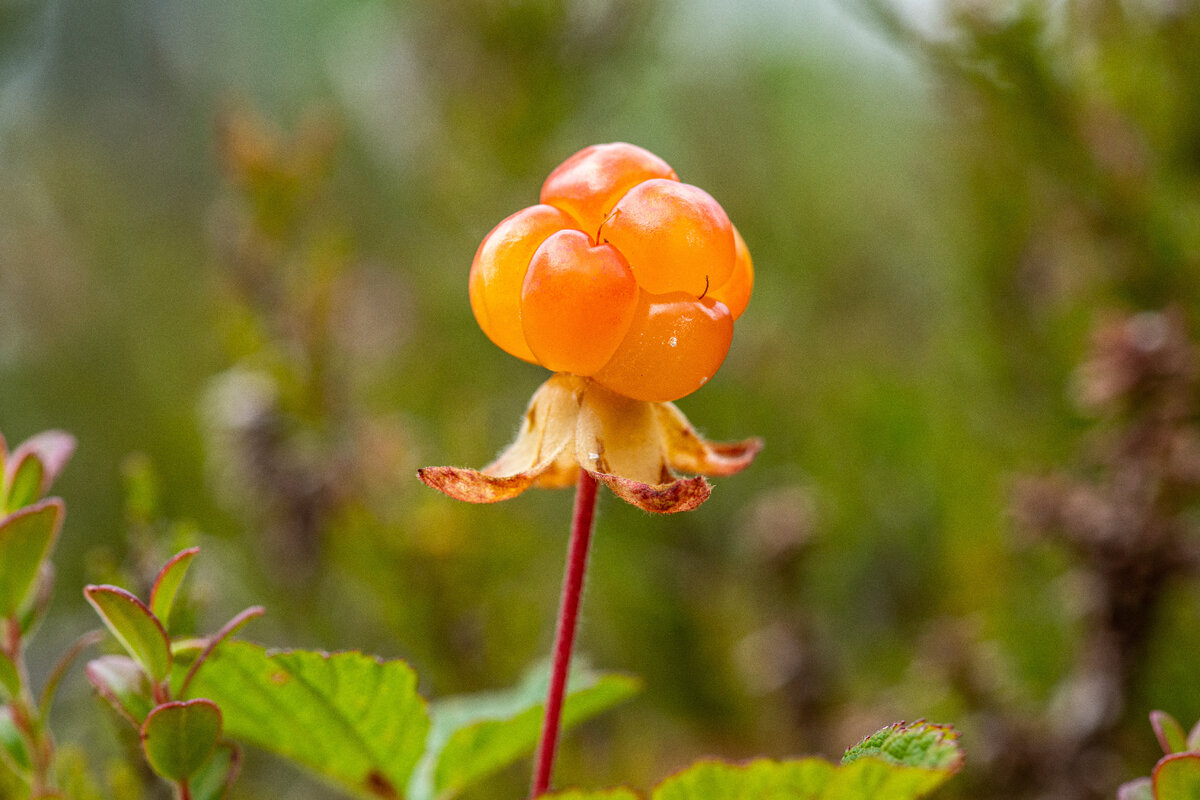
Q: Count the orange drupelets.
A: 6